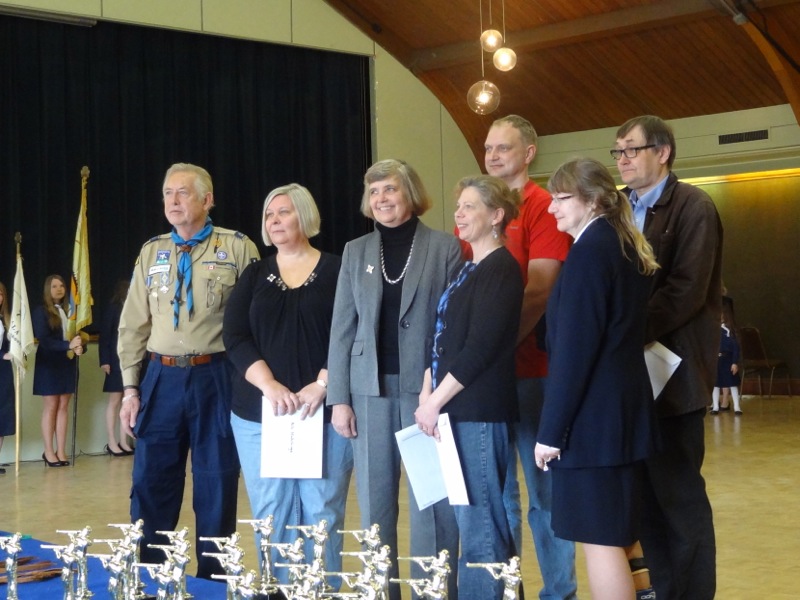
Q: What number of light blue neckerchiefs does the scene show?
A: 1